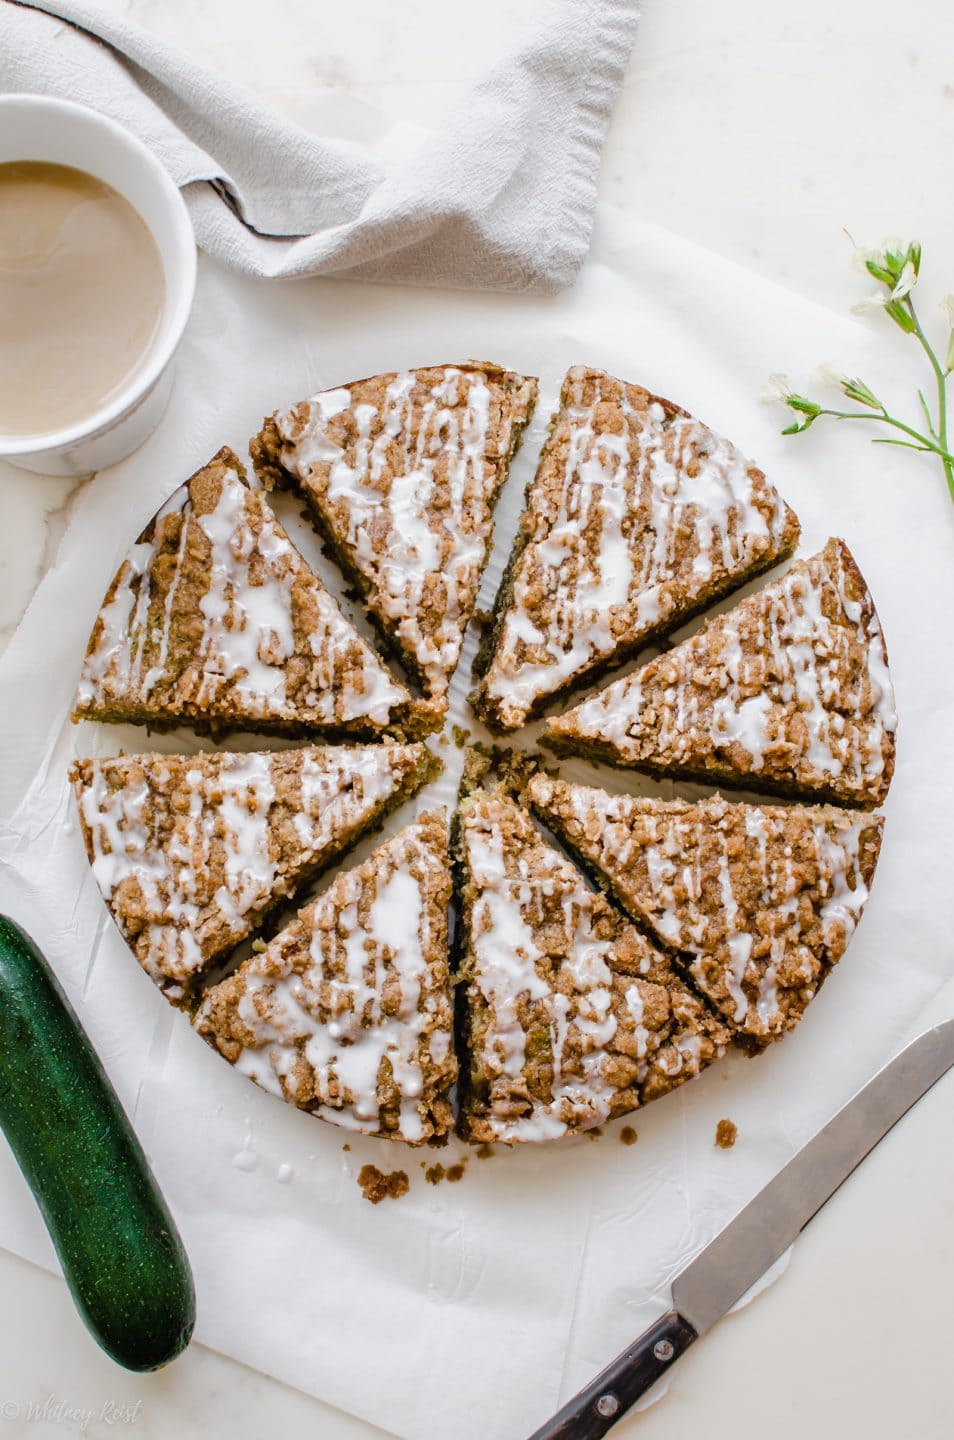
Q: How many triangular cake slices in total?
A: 8